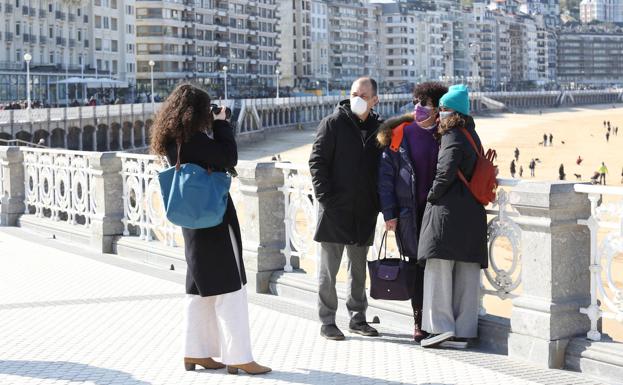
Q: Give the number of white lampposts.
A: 4